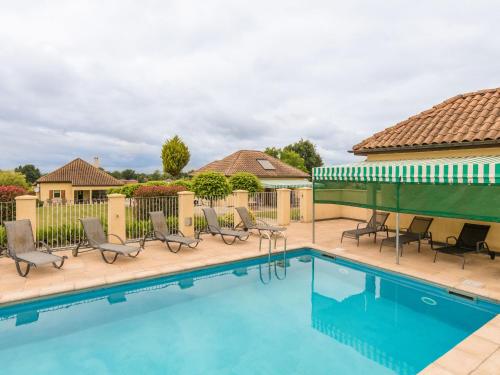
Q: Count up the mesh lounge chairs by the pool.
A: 8